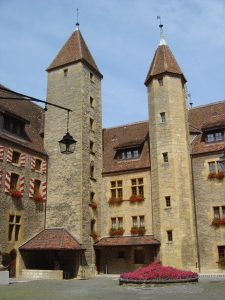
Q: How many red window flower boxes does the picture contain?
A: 11